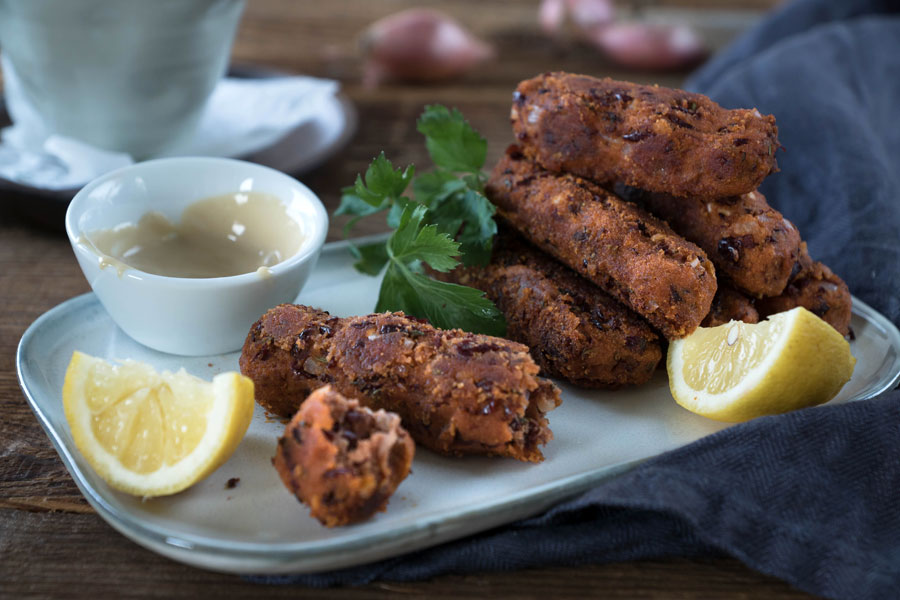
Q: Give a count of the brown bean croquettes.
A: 7